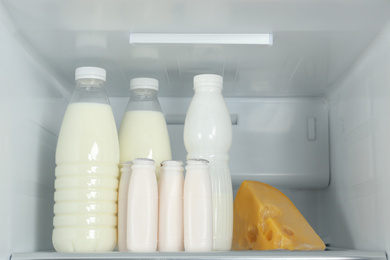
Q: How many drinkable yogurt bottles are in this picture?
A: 4